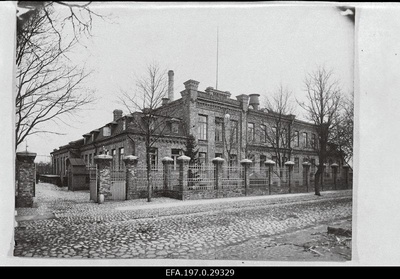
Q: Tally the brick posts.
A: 13